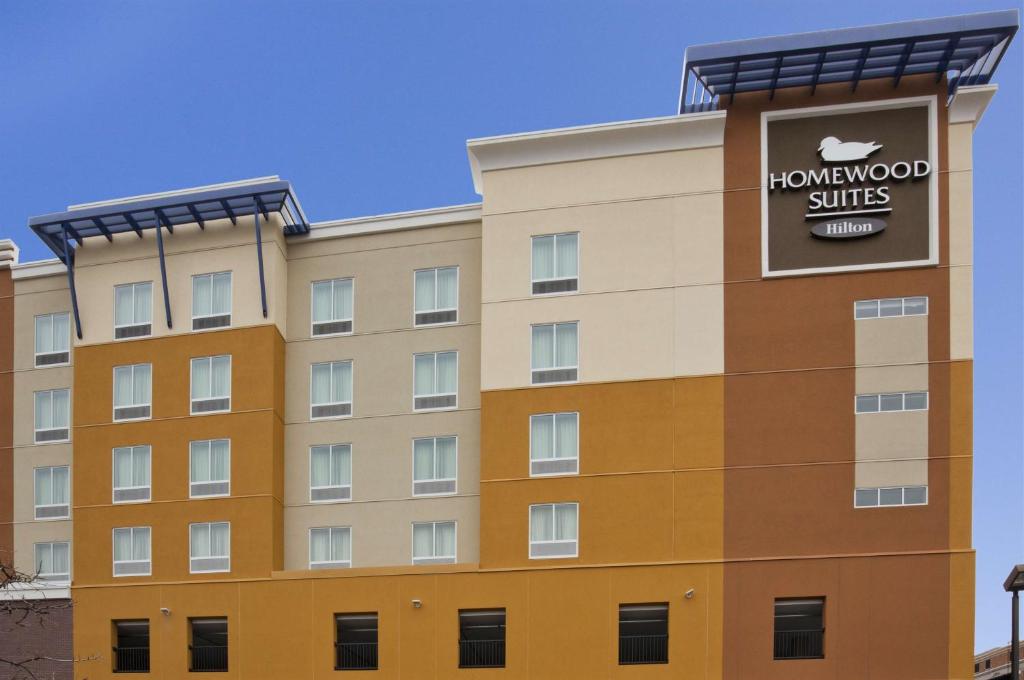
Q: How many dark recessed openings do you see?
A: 6